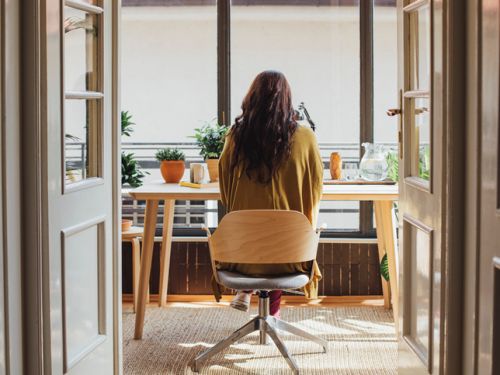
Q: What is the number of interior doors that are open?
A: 2